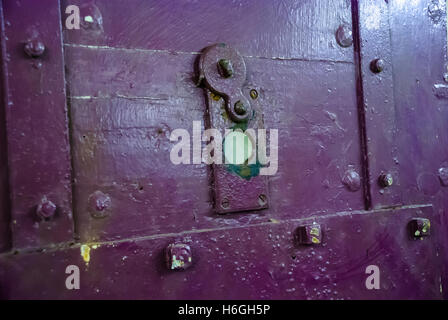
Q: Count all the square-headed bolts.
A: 3